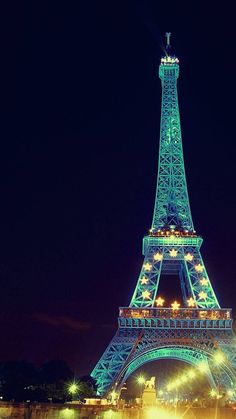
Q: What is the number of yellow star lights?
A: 12